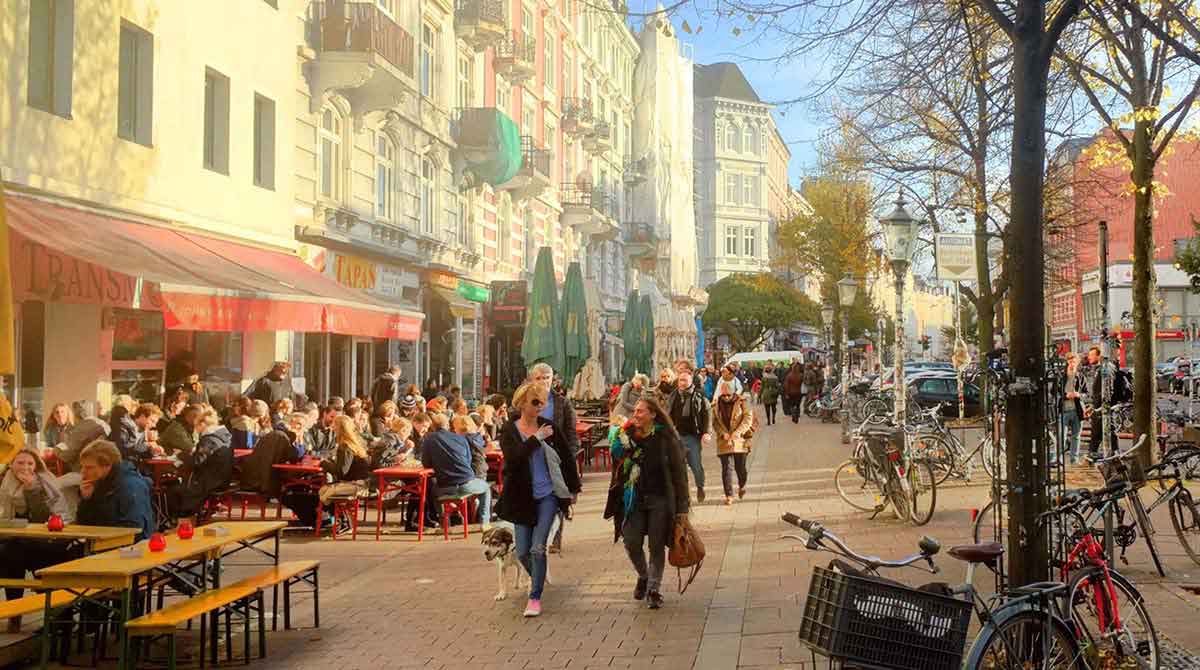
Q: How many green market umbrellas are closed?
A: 4